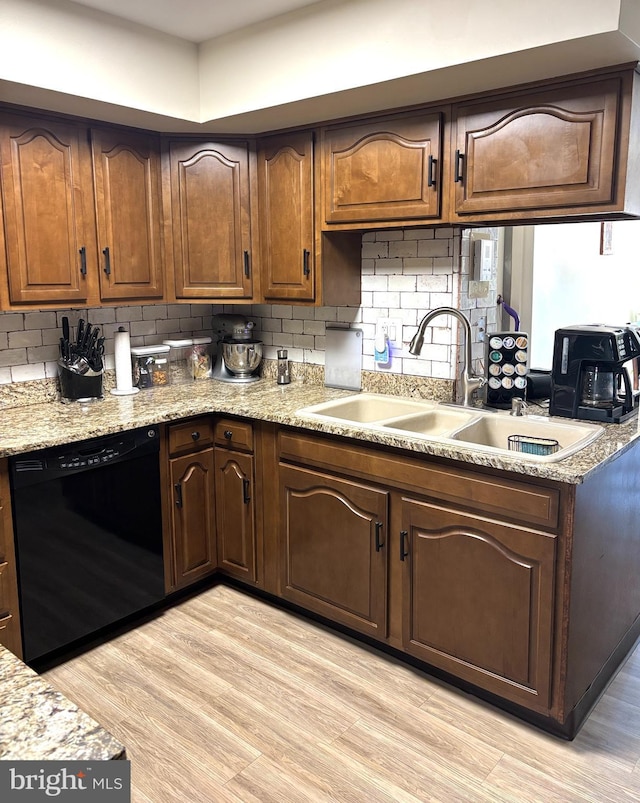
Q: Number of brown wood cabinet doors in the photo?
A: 10